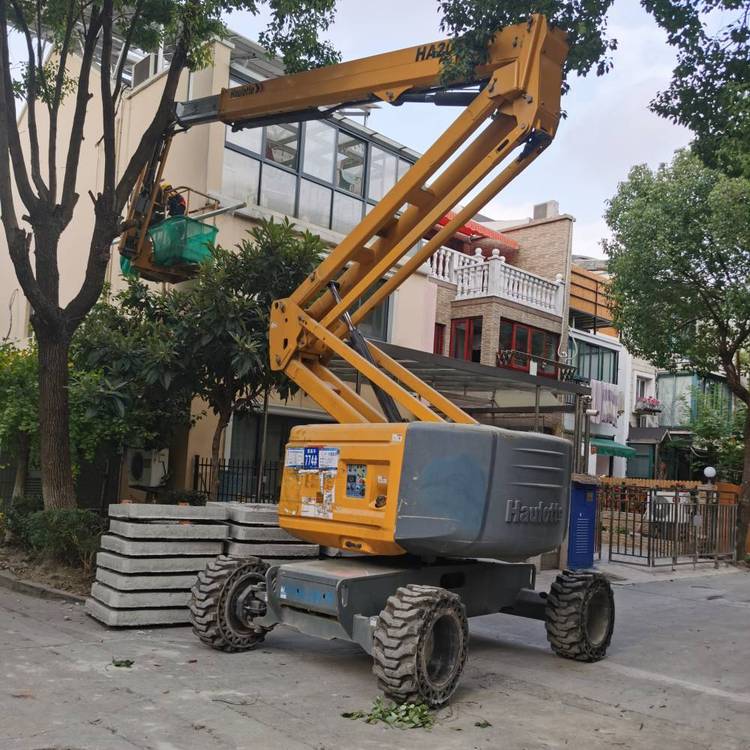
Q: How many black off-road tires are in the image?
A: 3